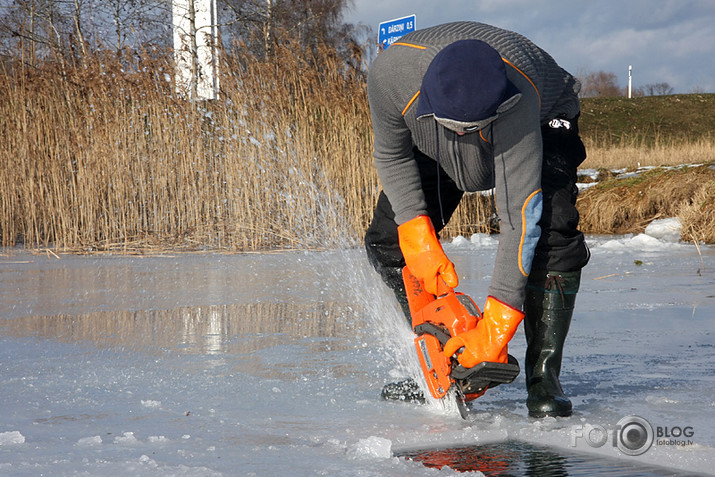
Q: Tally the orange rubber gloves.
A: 2